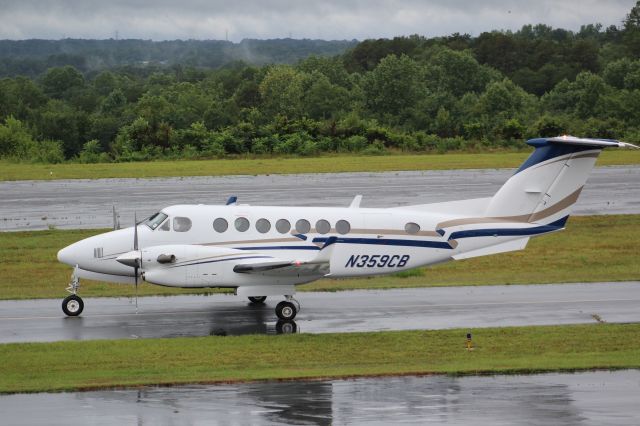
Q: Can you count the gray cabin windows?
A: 8